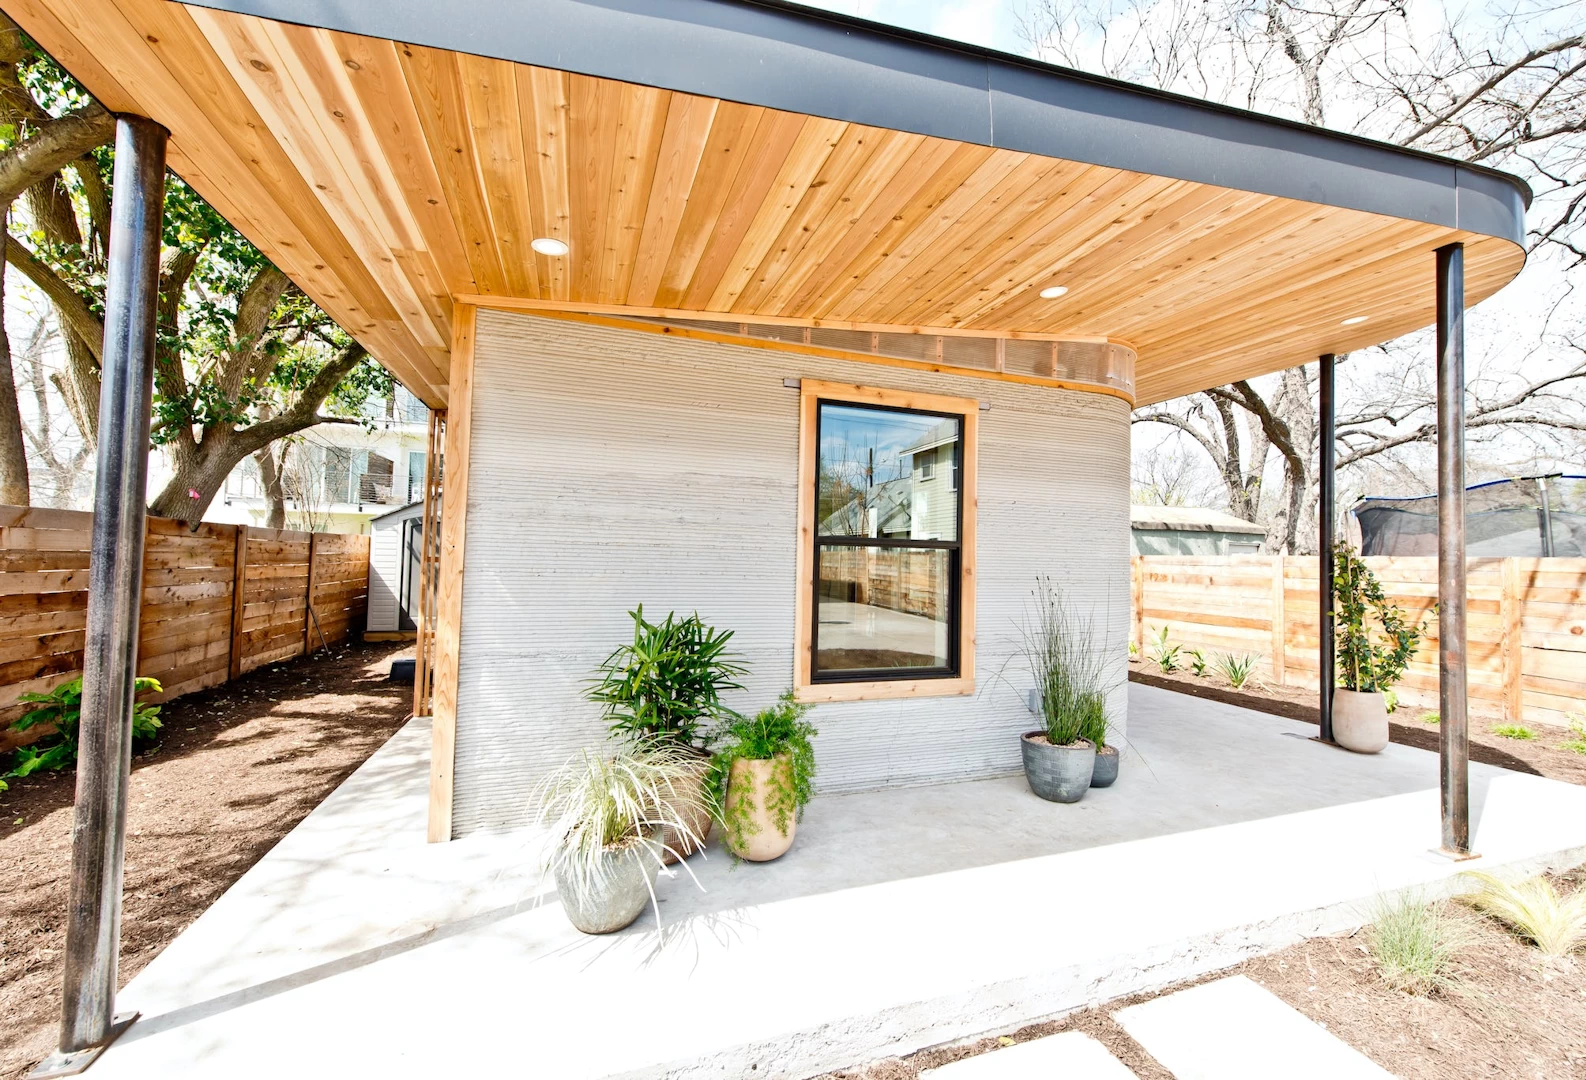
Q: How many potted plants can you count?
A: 6